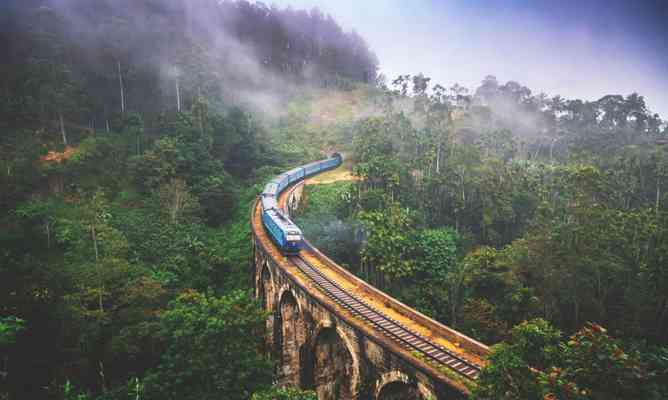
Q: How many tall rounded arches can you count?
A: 4